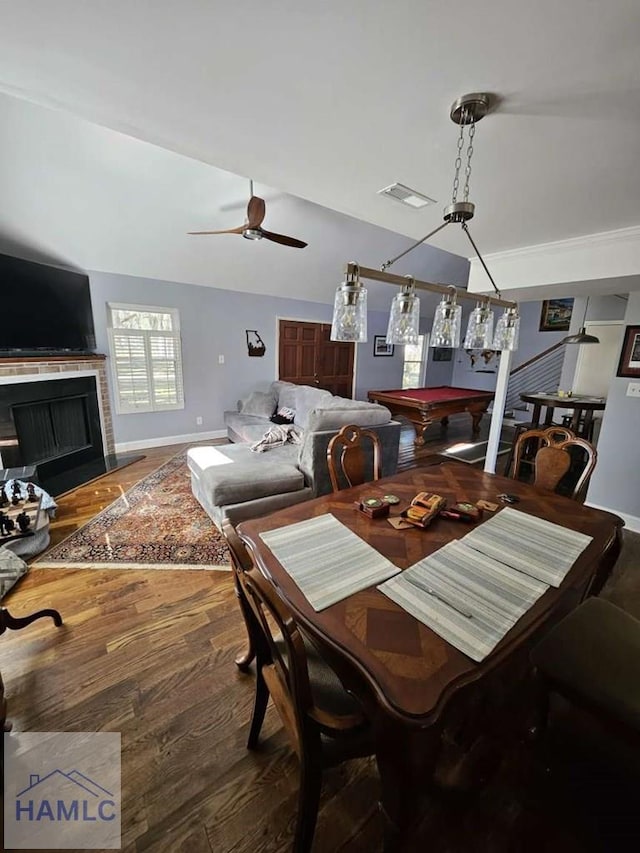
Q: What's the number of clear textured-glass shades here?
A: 5